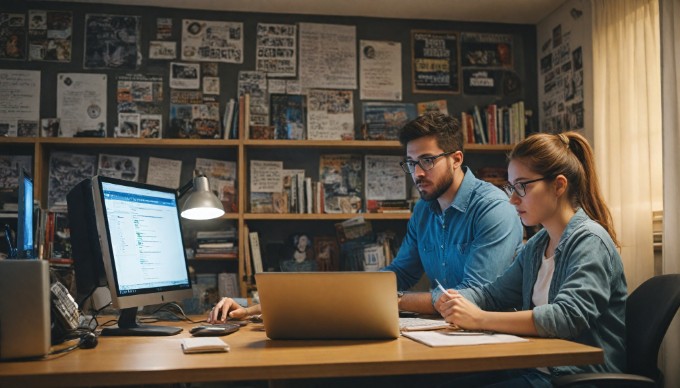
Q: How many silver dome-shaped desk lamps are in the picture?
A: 1